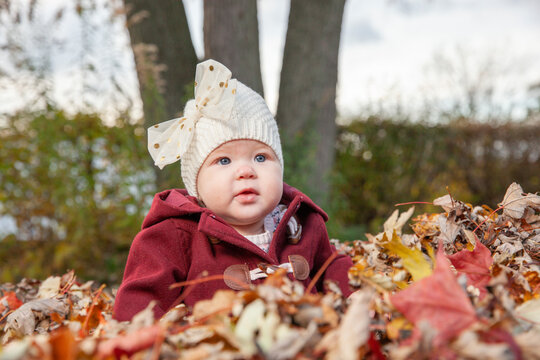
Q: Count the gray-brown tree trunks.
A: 3